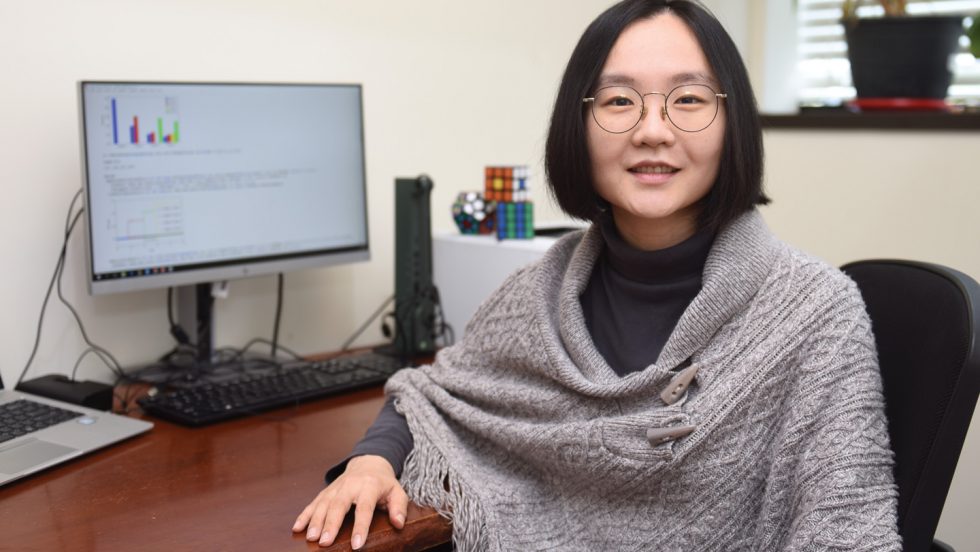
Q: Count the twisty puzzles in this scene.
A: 3